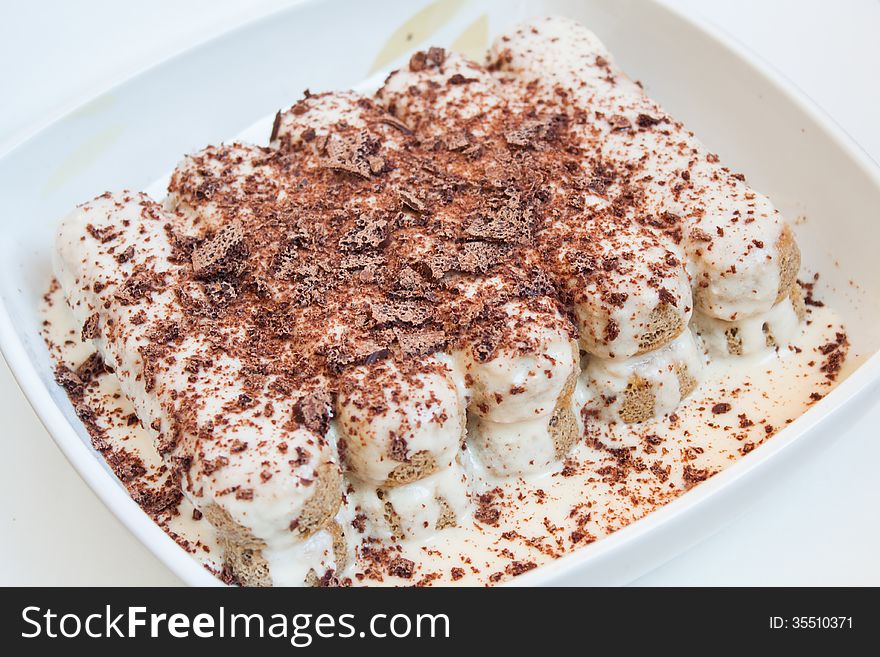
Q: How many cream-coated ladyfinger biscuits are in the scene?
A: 10